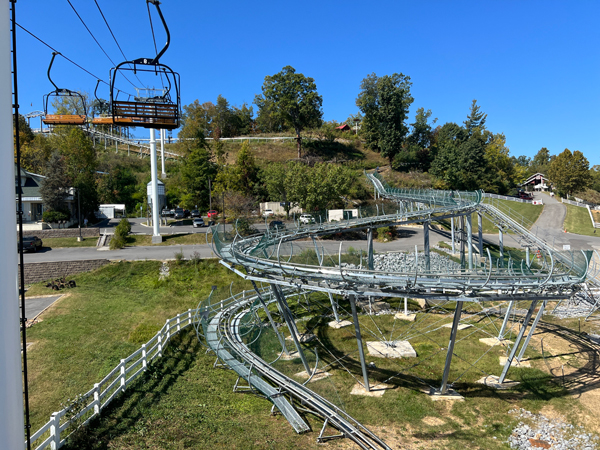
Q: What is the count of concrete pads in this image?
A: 12